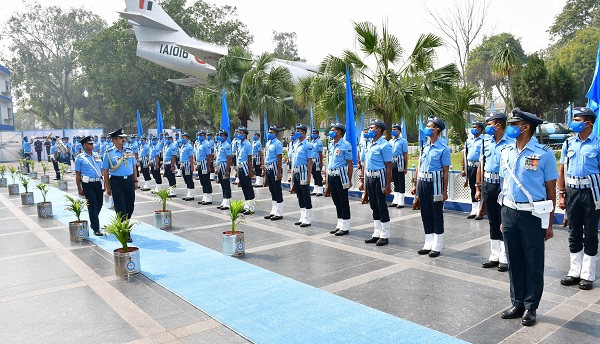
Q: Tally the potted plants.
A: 13